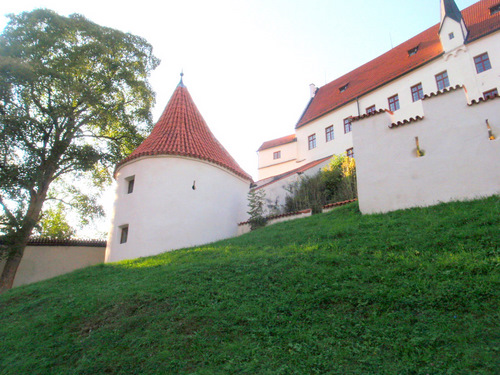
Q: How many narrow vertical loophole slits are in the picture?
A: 3